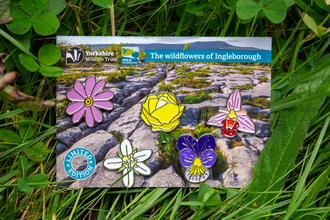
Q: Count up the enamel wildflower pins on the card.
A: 5